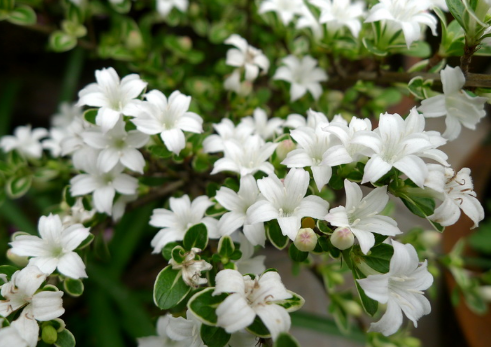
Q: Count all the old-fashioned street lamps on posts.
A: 0